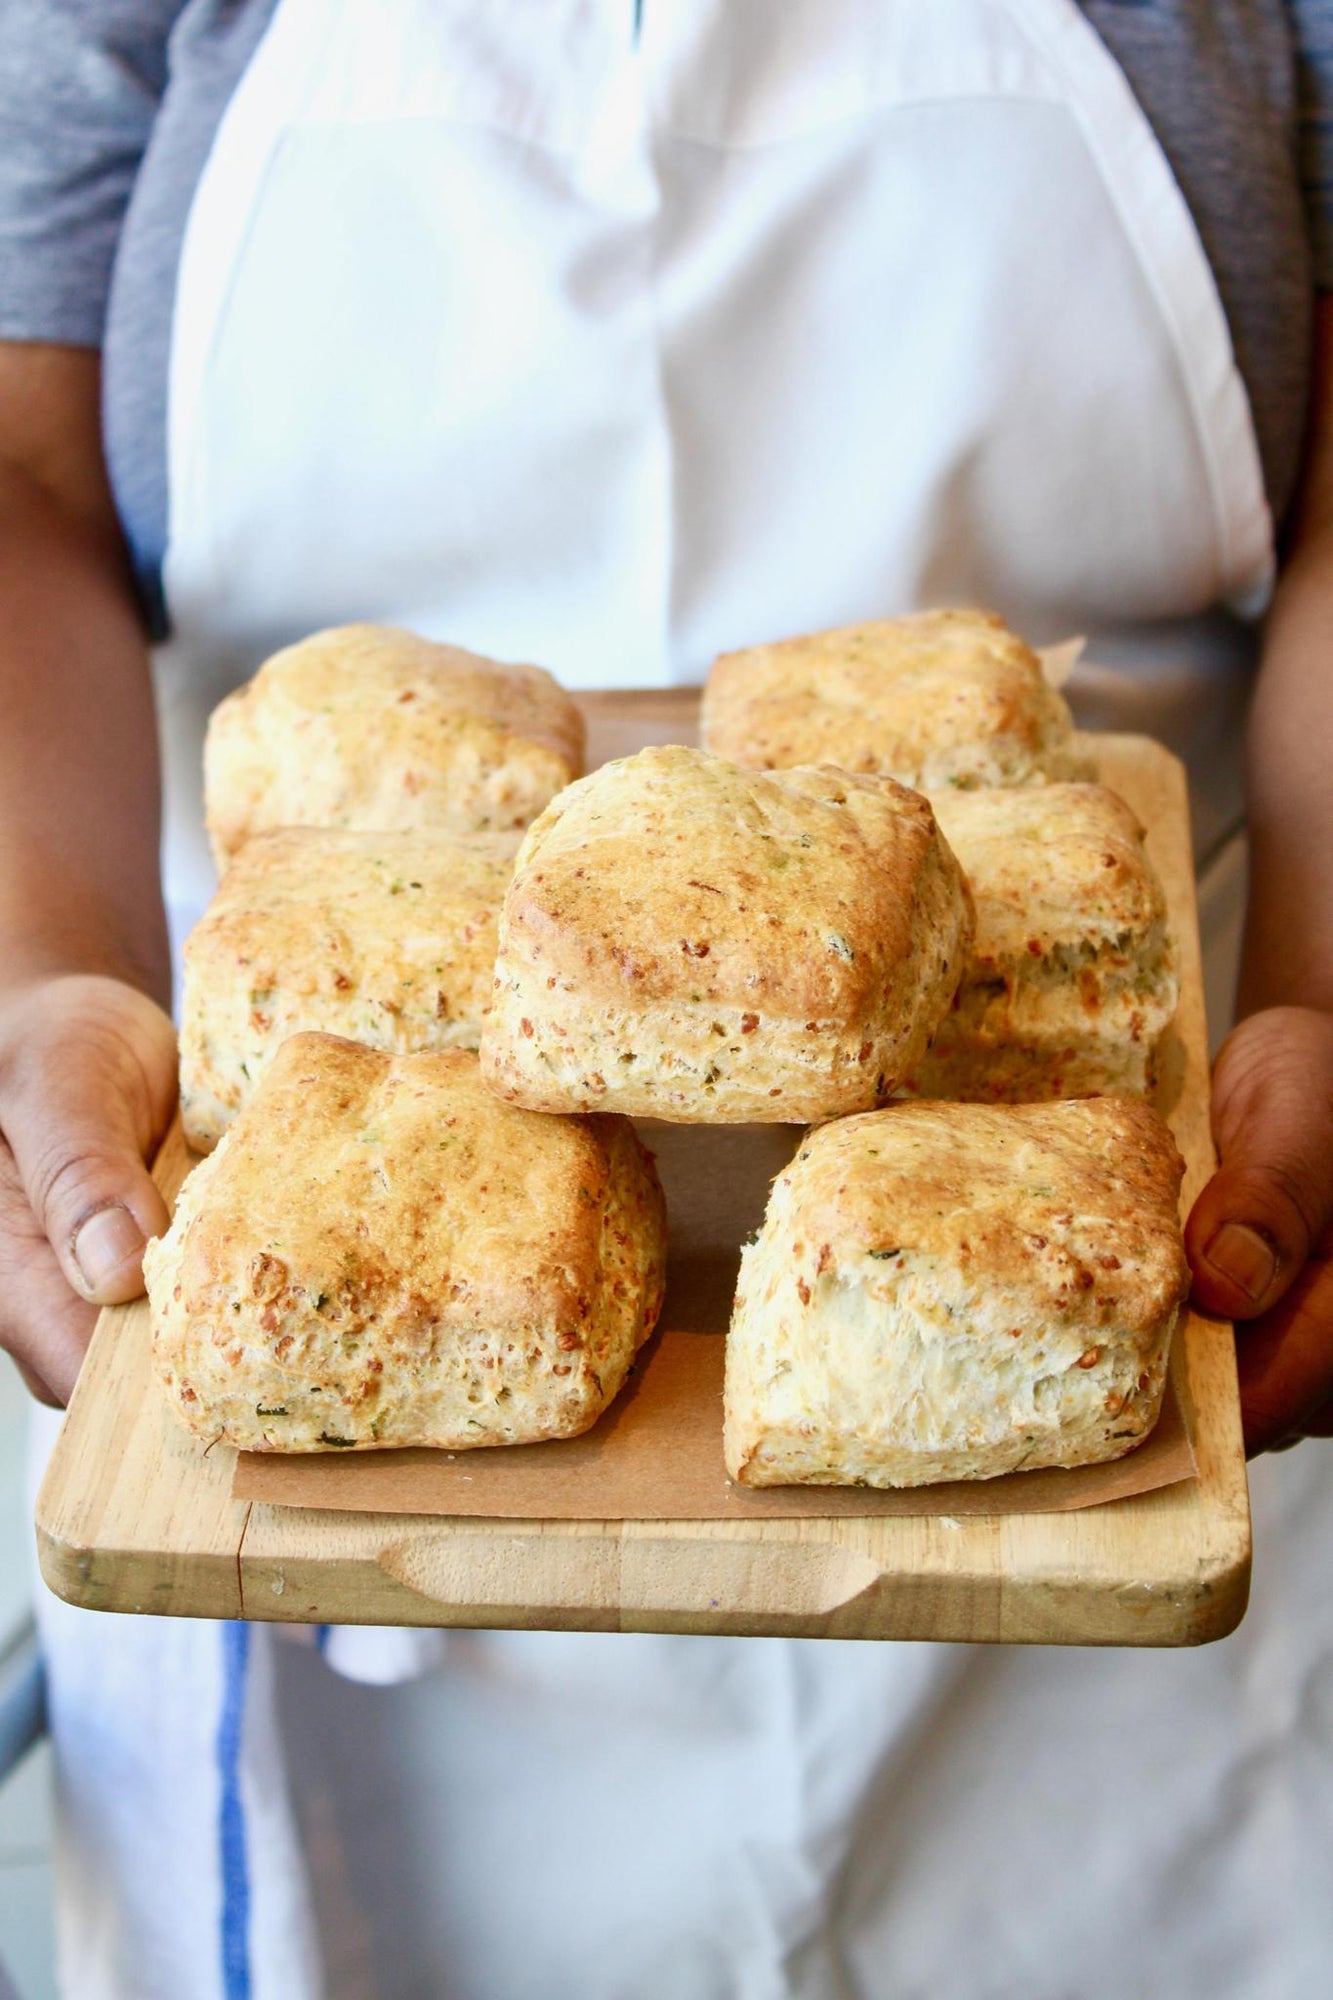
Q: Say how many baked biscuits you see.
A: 7